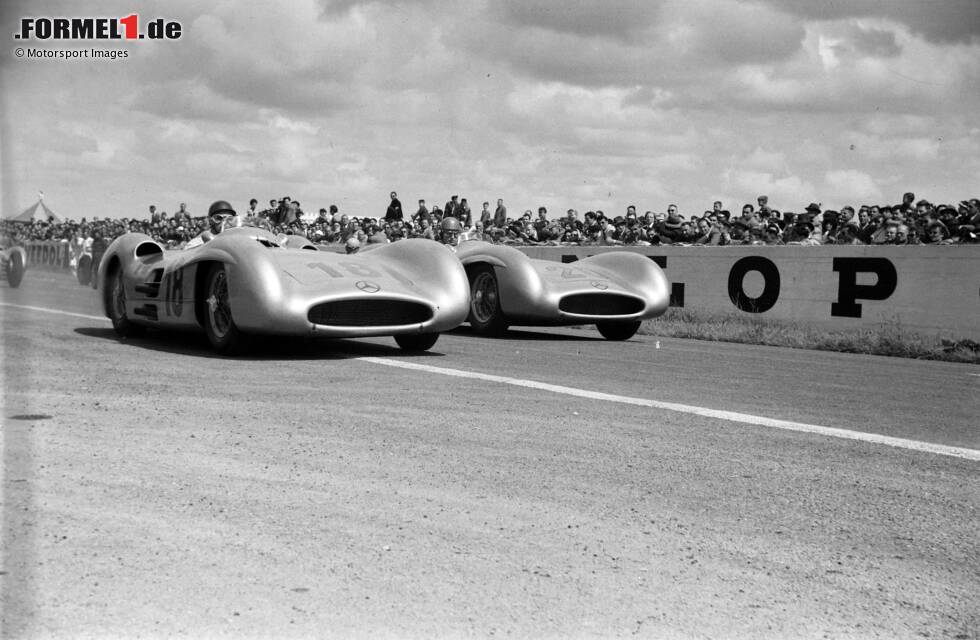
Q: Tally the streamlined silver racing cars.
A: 2